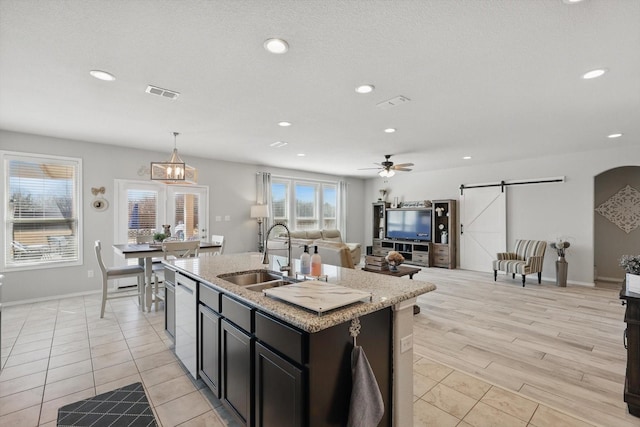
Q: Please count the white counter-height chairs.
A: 4